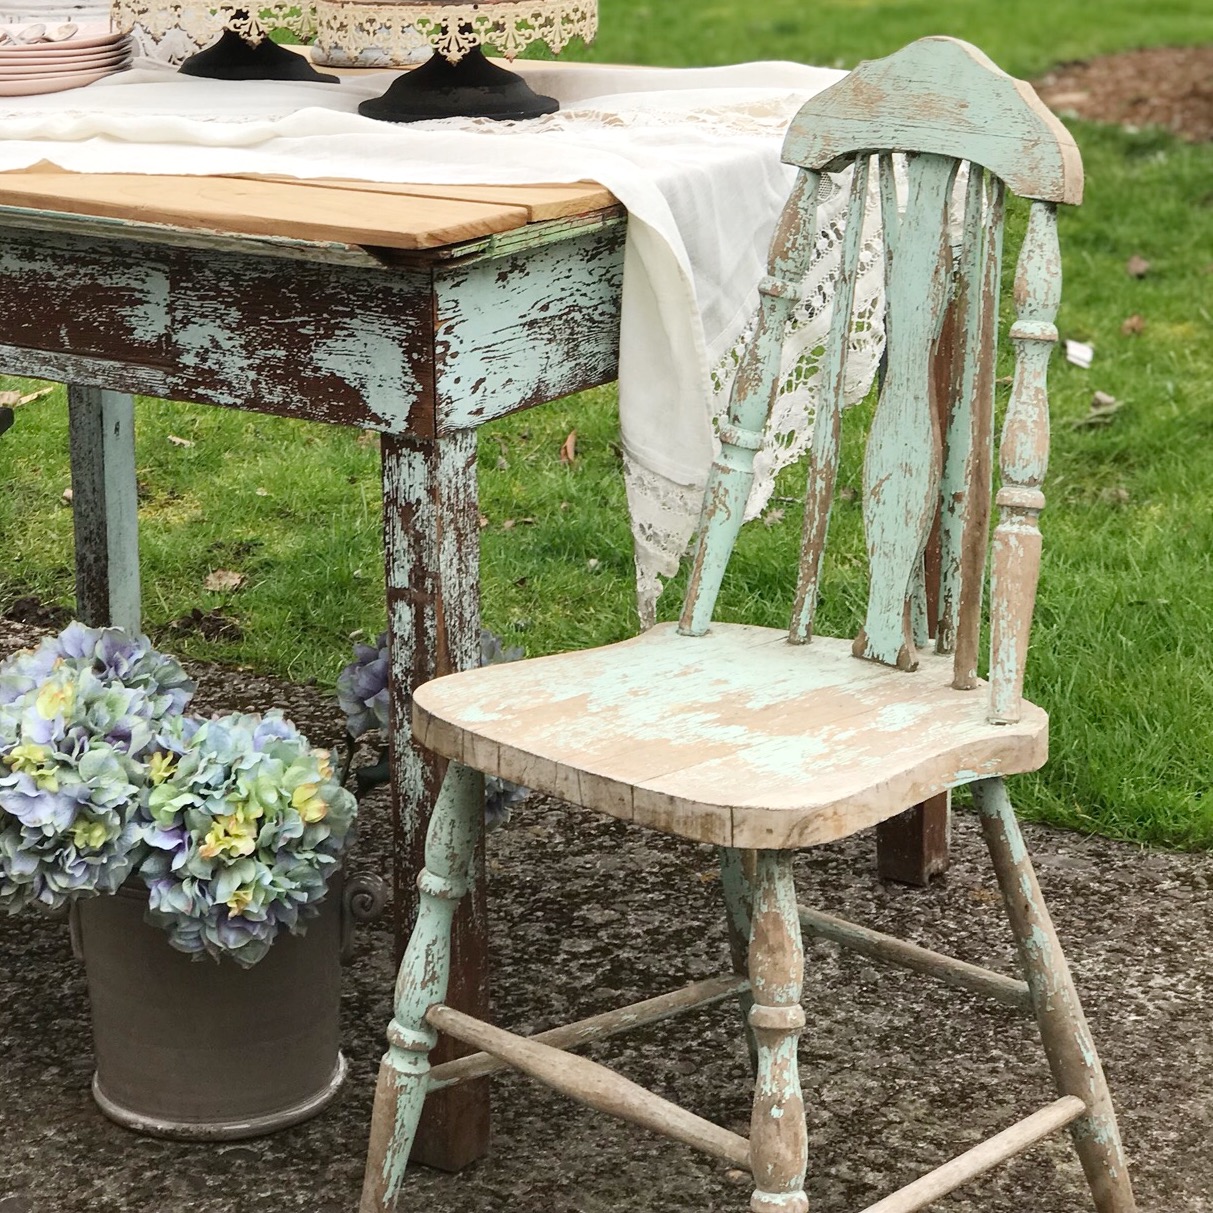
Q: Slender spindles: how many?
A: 4